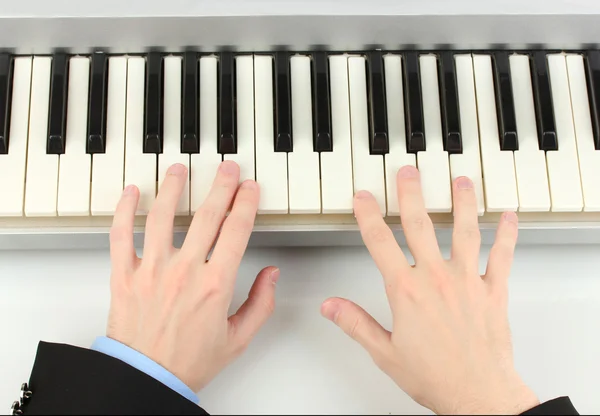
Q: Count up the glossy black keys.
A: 14